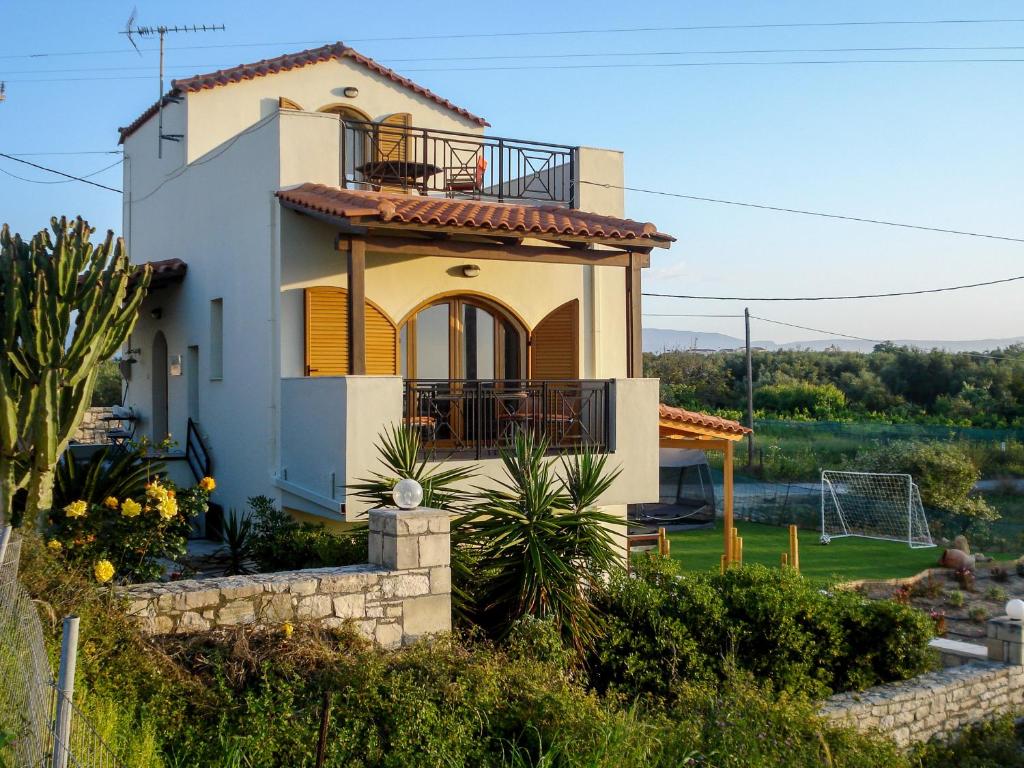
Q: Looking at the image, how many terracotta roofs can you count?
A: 4